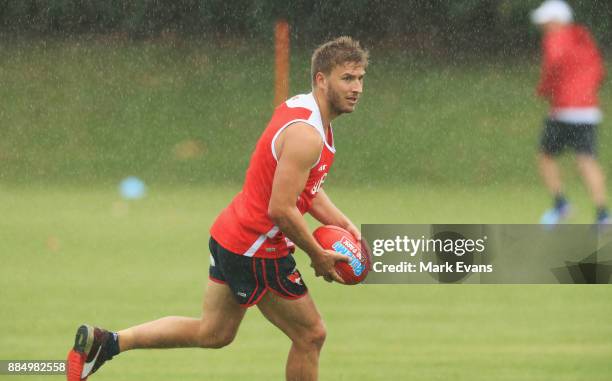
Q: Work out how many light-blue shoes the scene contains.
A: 2